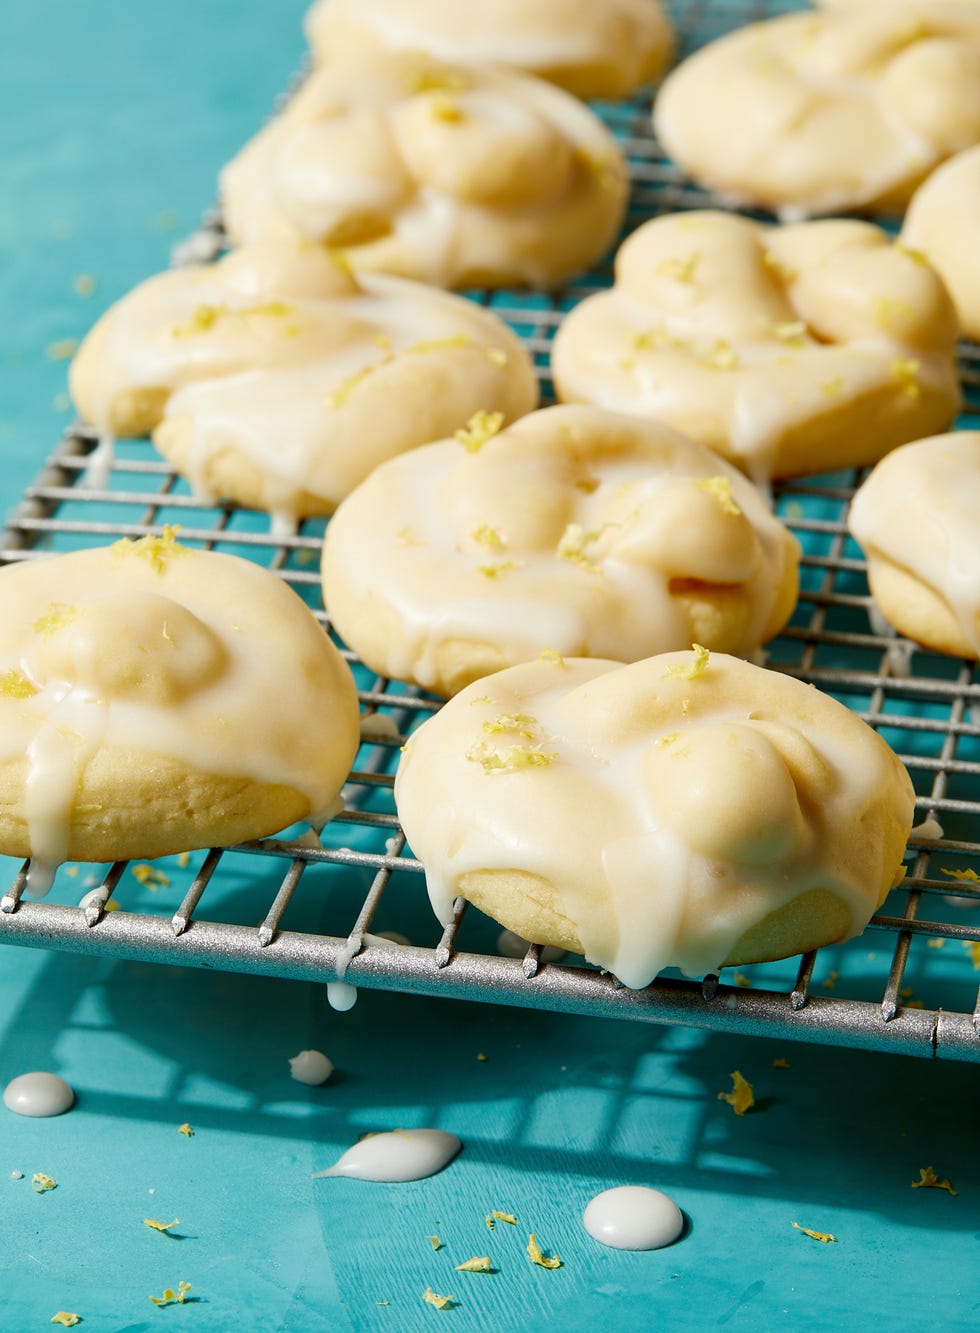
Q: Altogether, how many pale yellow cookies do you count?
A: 11